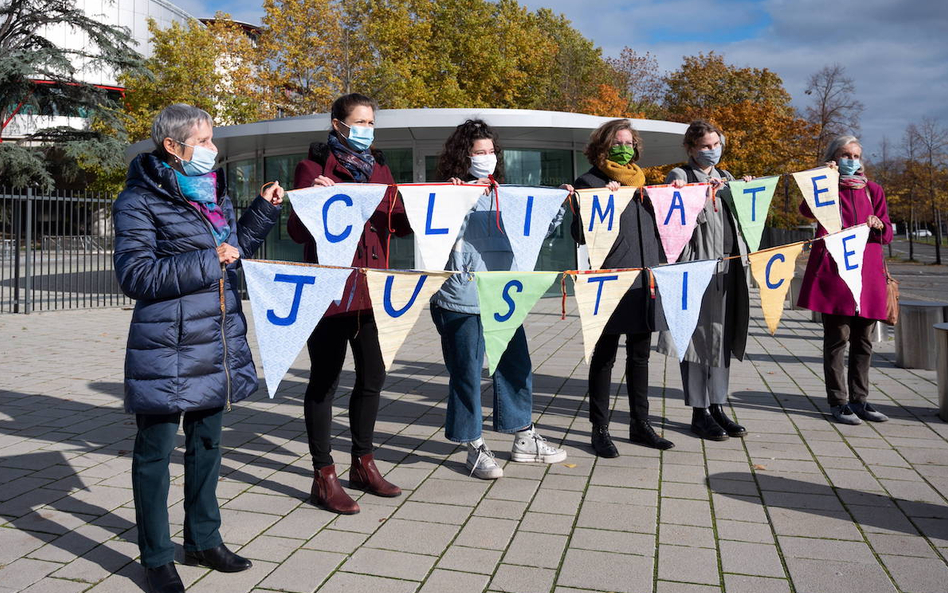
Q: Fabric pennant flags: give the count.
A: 14